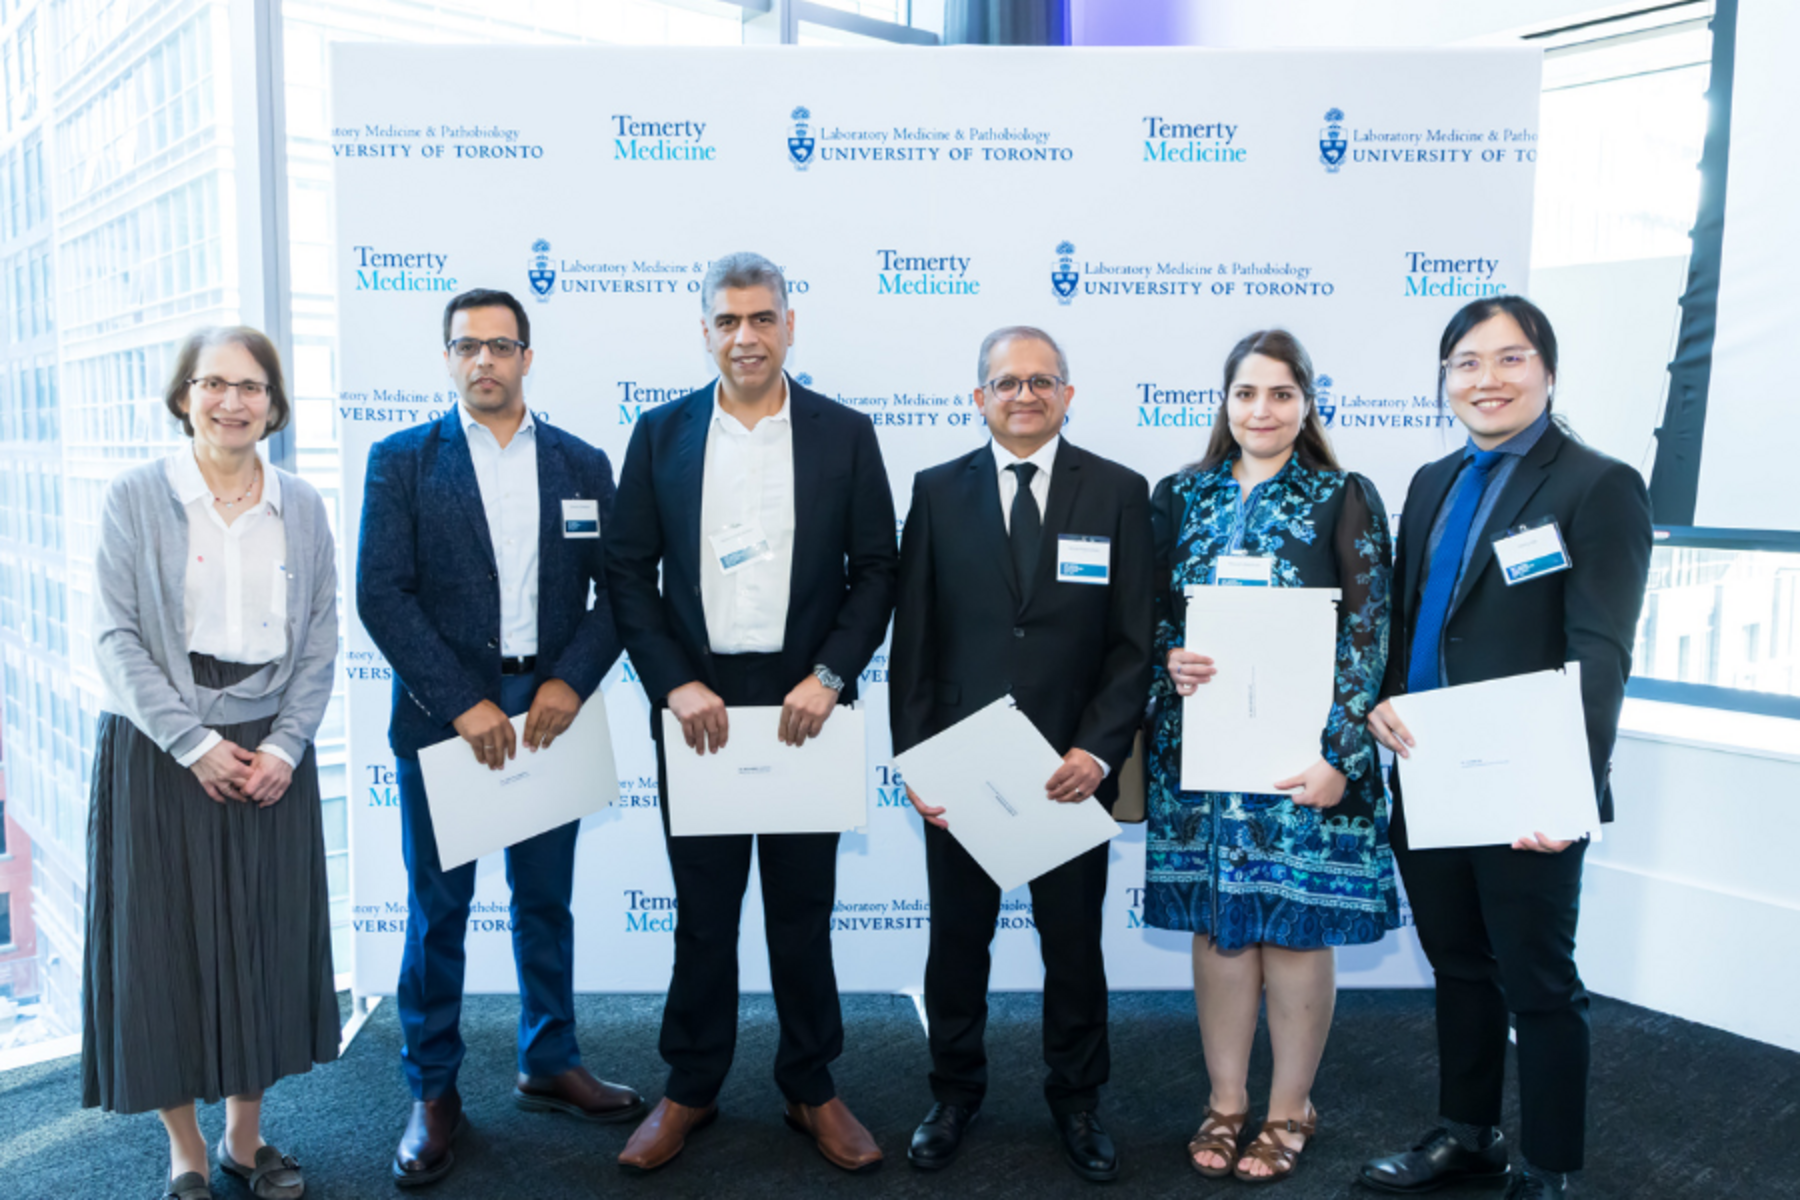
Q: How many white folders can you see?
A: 5